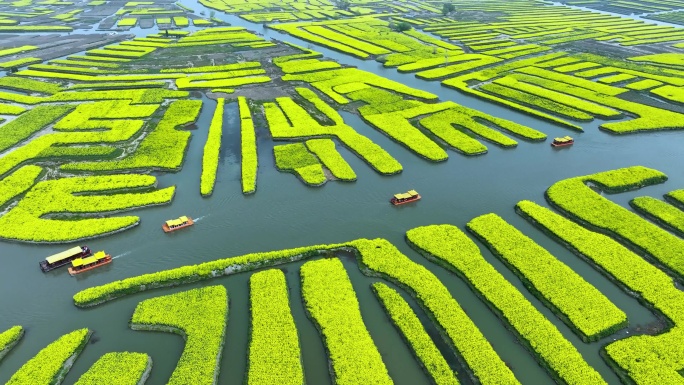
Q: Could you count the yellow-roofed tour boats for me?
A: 5